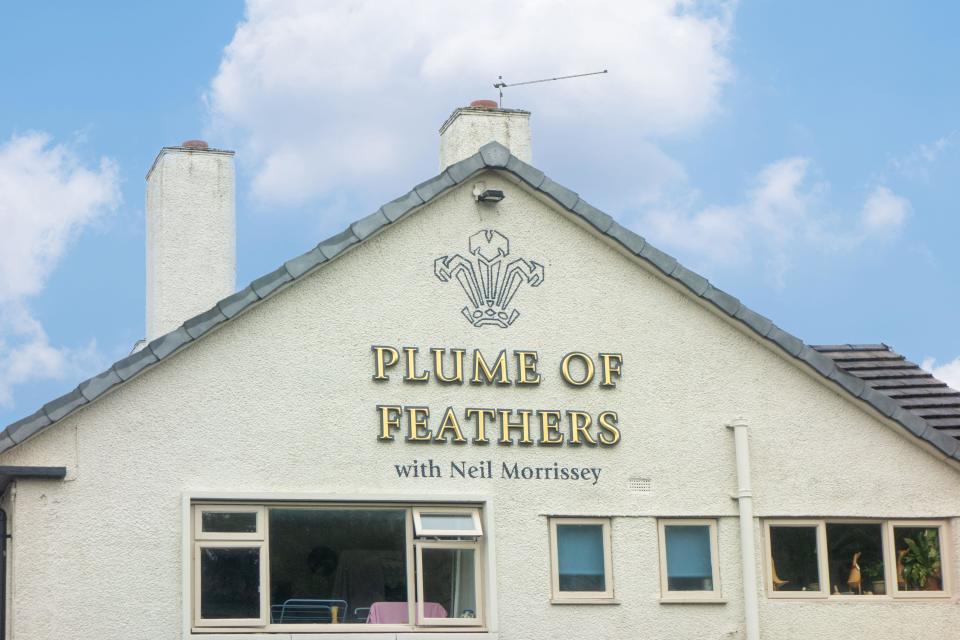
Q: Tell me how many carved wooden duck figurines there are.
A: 3